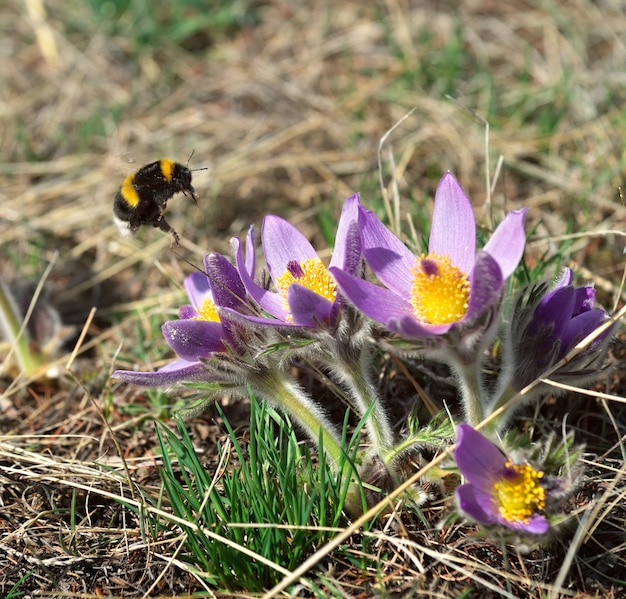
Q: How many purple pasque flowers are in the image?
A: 5